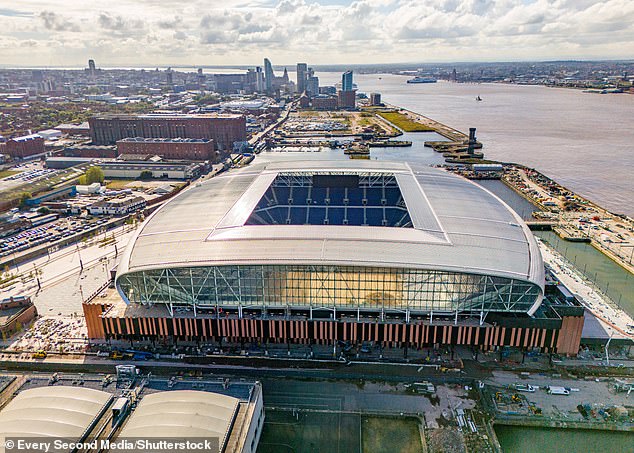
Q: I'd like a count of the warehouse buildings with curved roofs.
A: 2